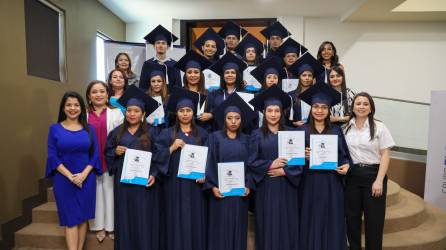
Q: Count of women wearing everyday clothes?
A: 7